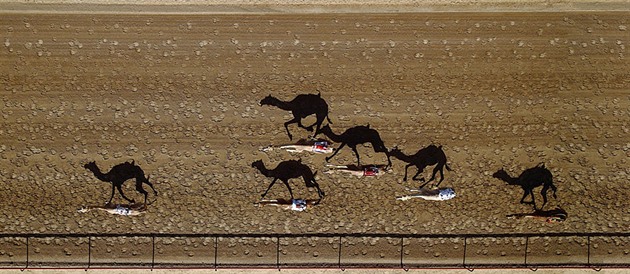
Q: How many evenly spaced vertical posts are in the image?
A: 10